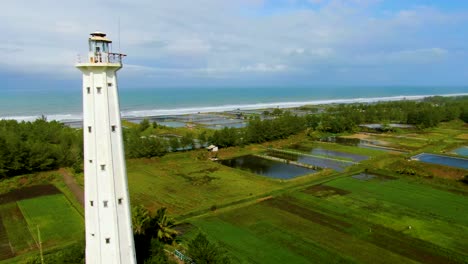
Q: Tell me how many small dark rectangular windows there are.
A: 12